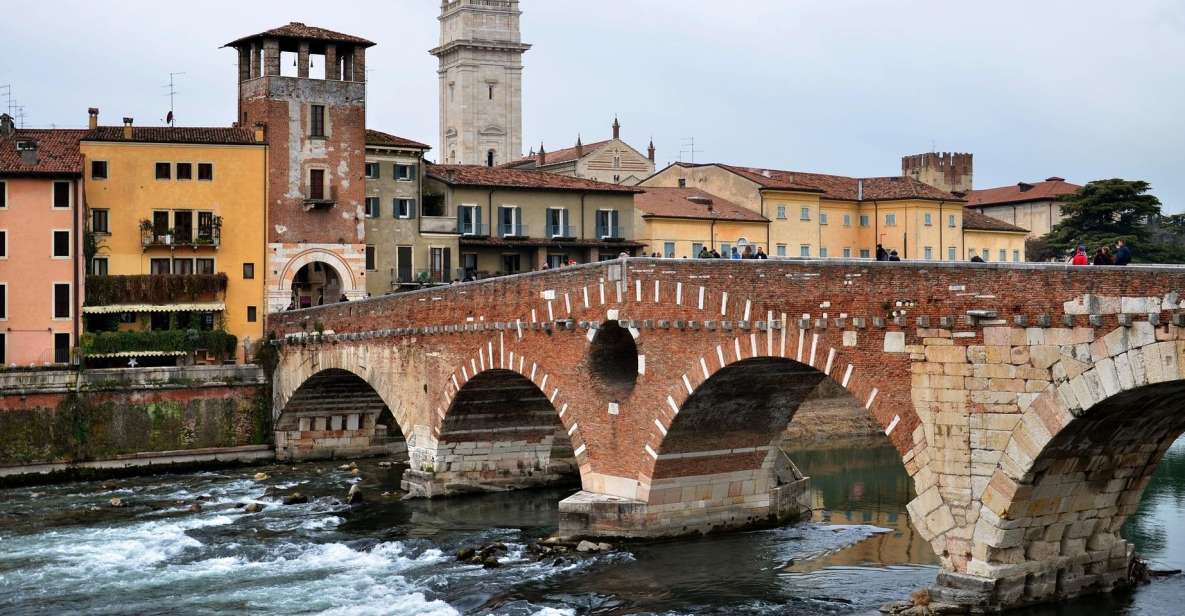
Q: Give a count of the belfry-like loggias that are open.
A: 1